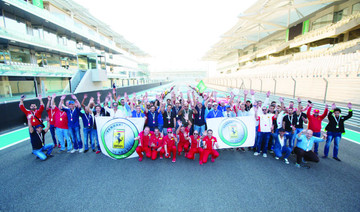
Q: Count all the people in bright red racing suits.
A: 6